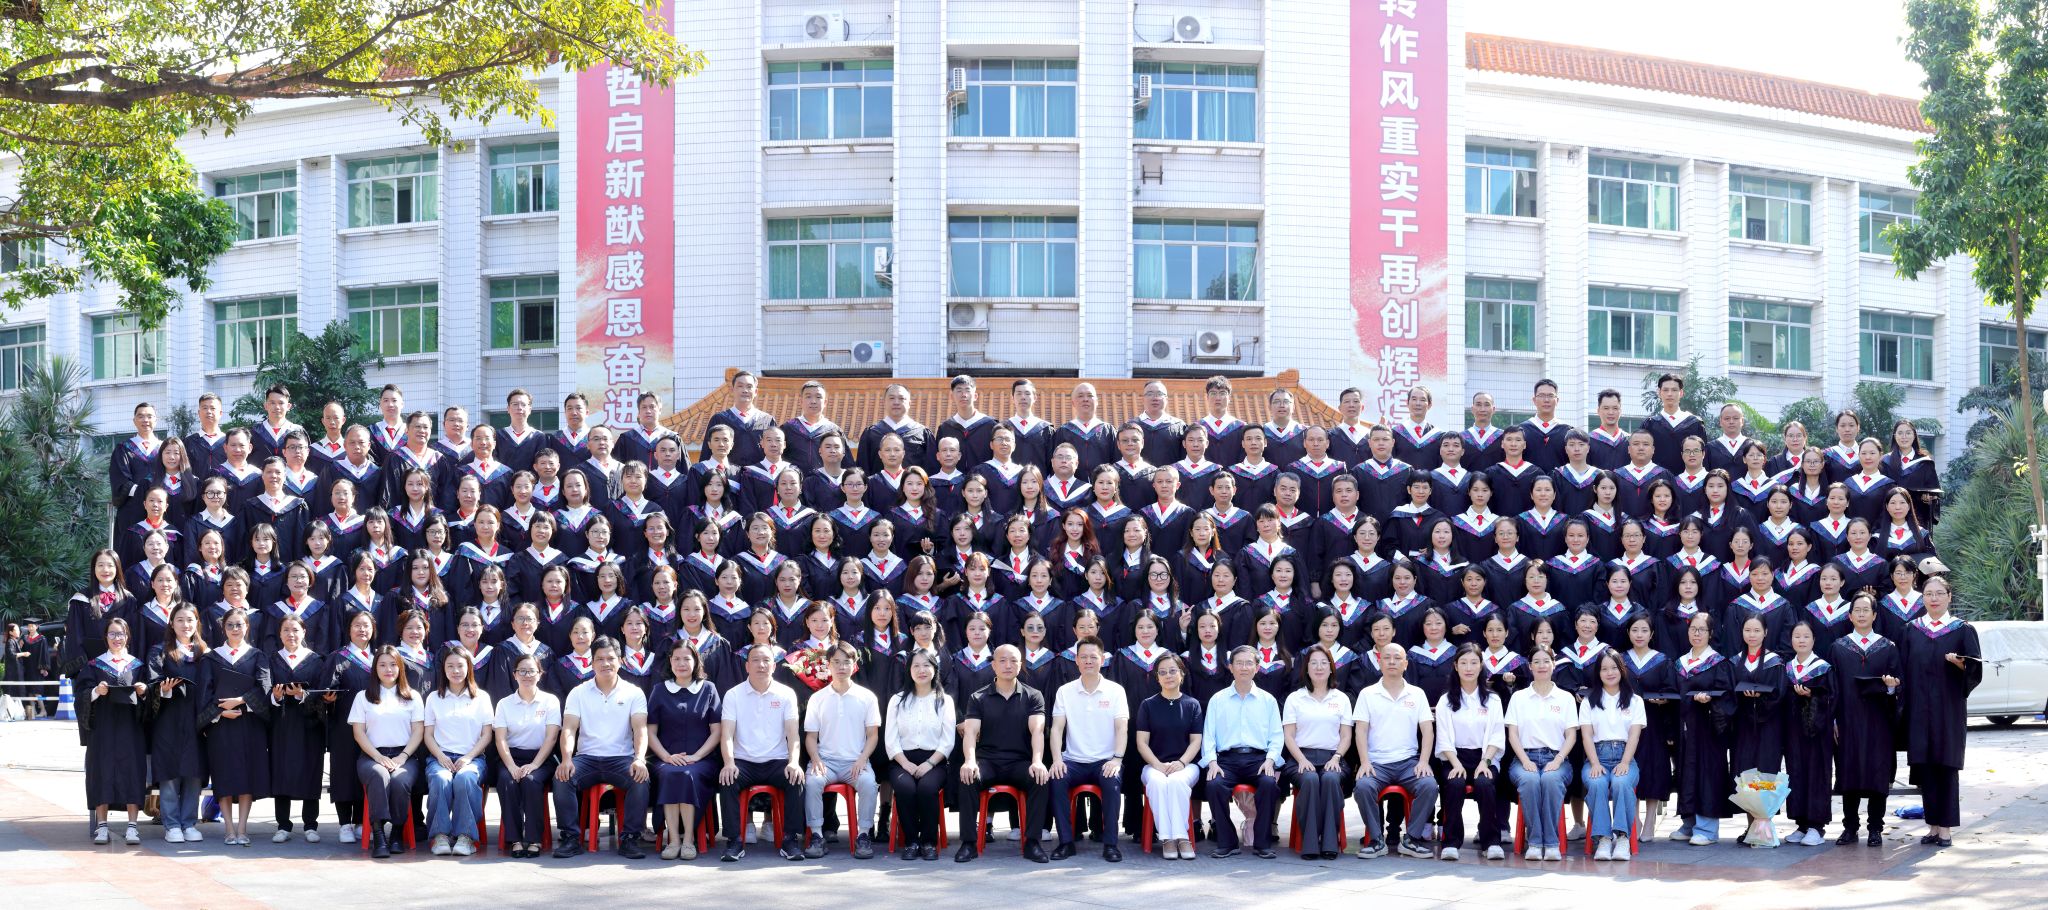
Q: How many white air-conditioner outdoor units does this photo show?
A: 9